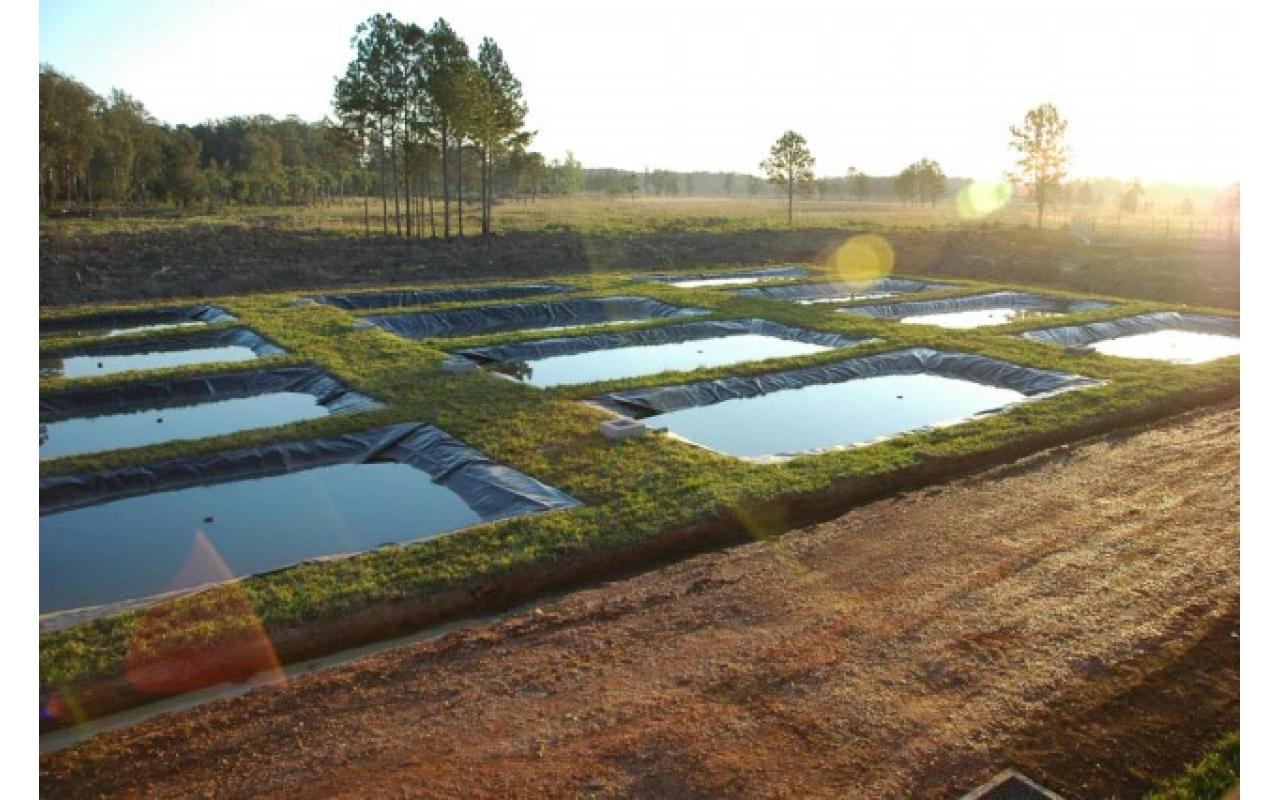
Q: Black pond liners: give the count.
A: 12